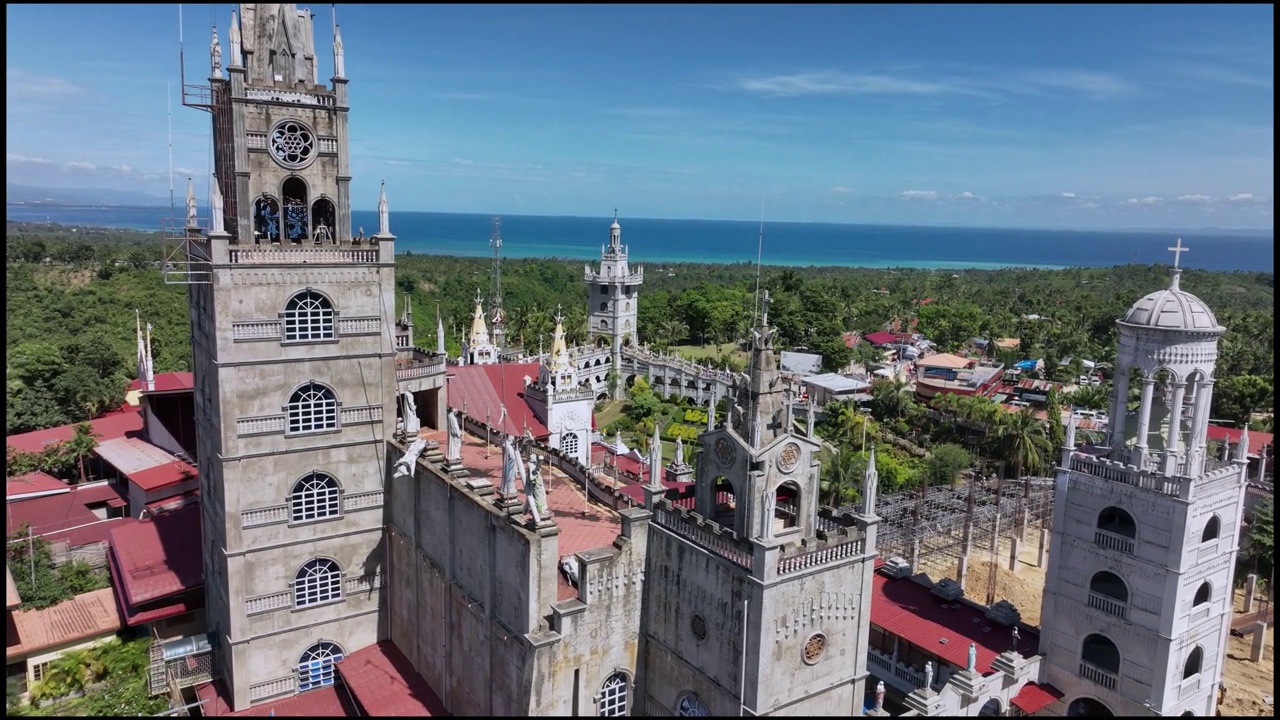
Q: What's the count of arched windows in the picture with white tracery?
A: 8